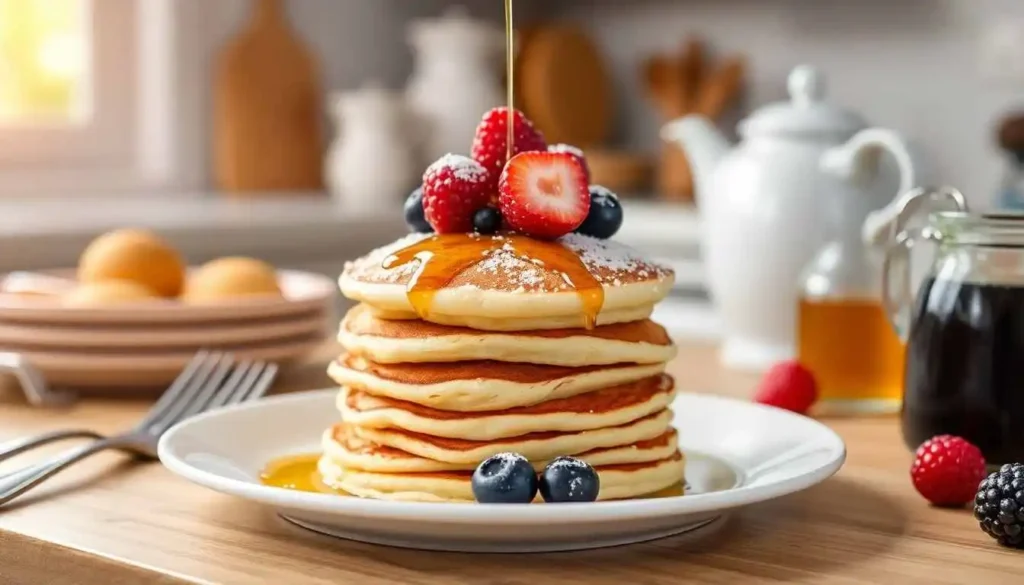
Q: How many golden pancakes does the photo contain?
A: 7